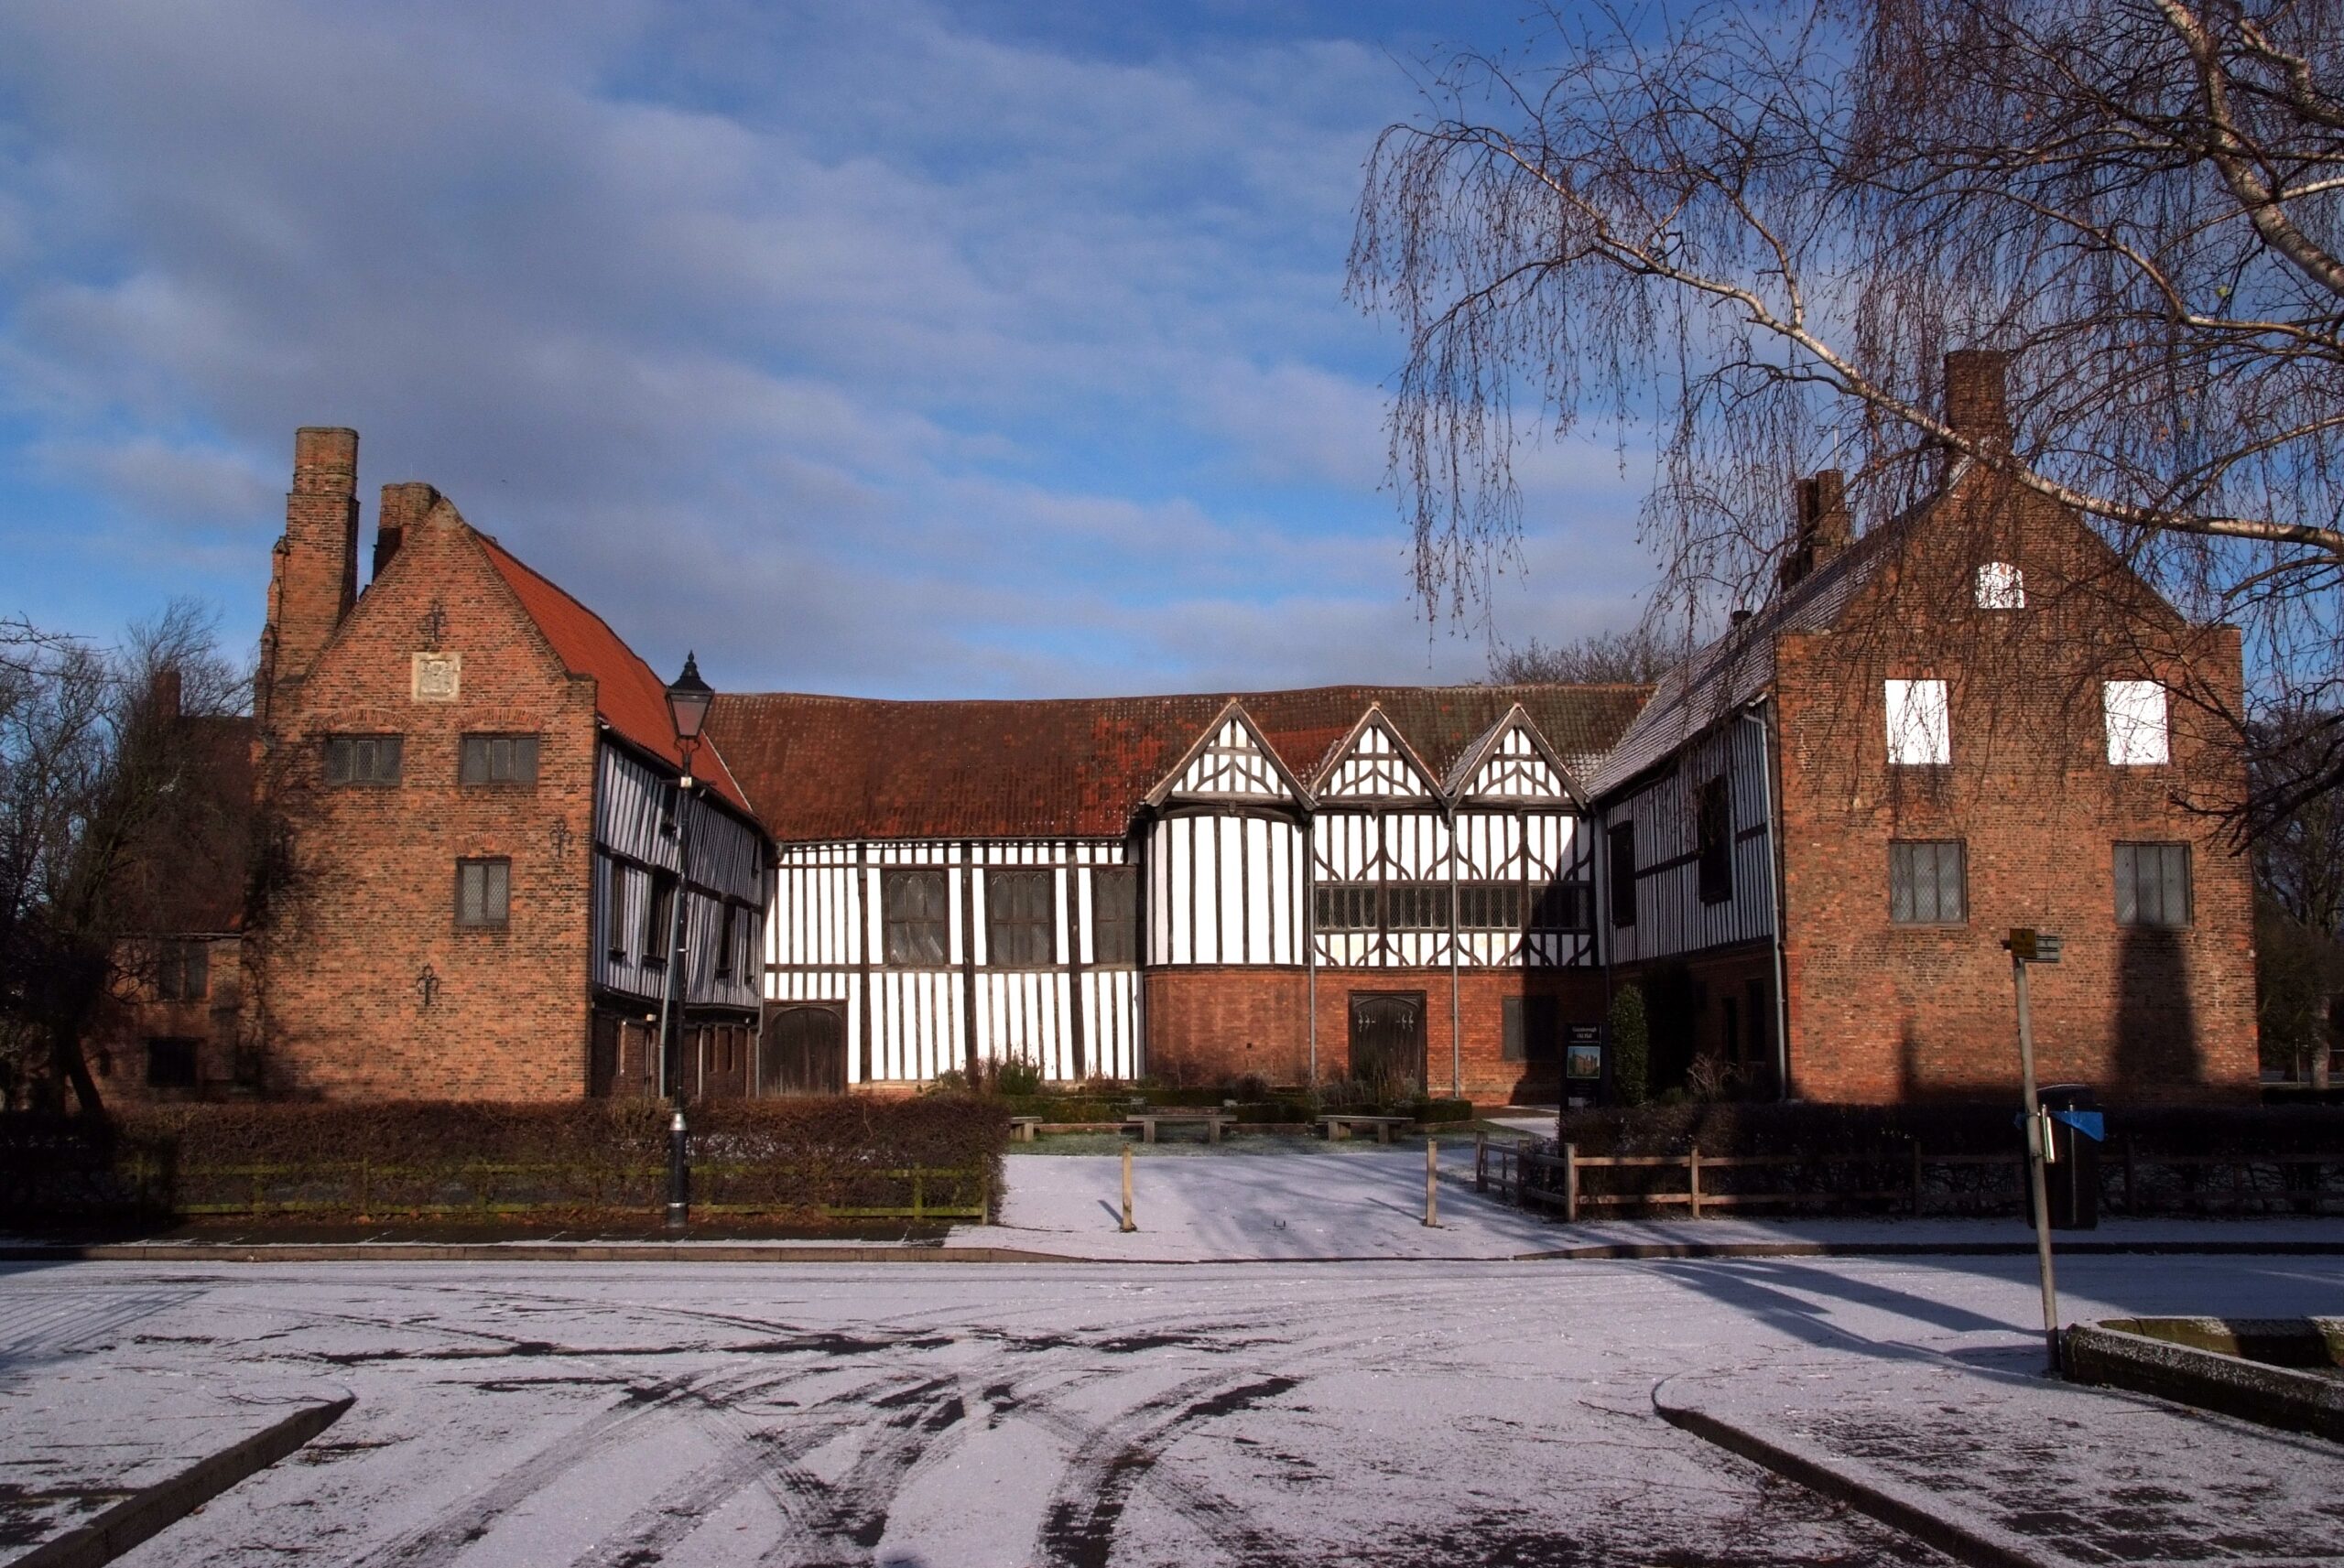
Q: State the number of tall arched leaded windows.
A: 3